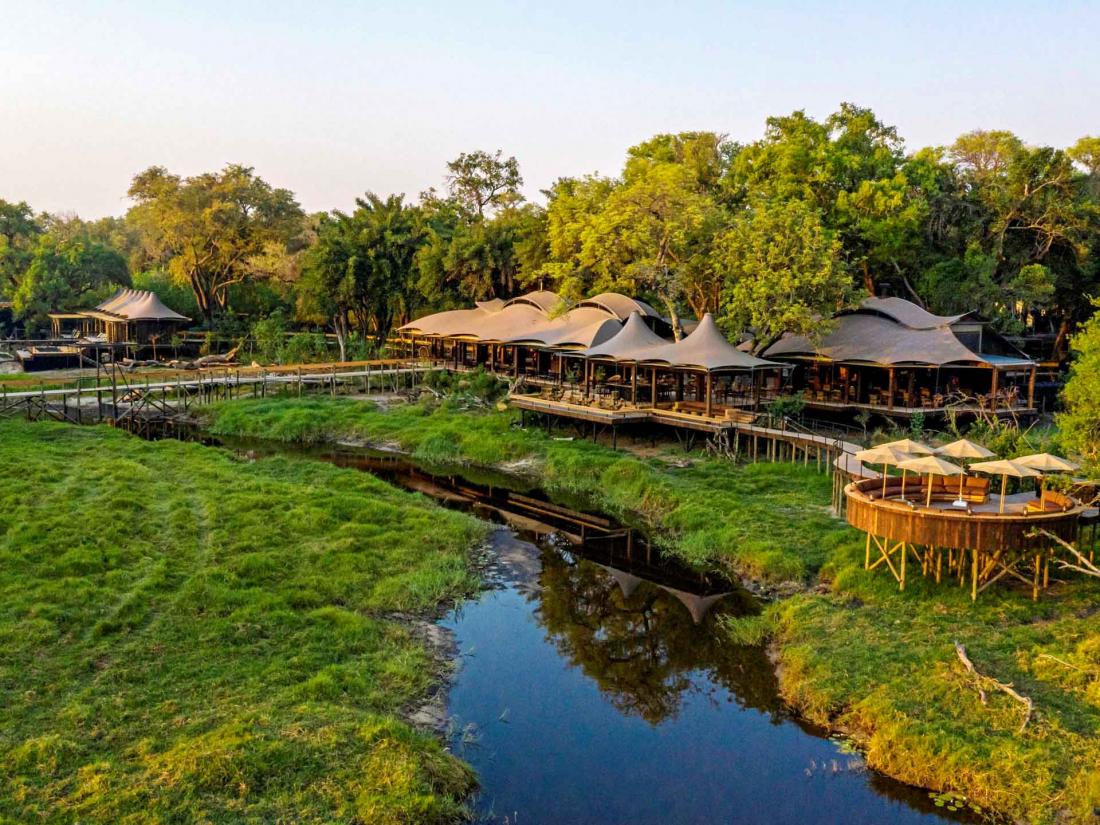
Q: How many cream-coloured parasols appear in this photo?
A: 6